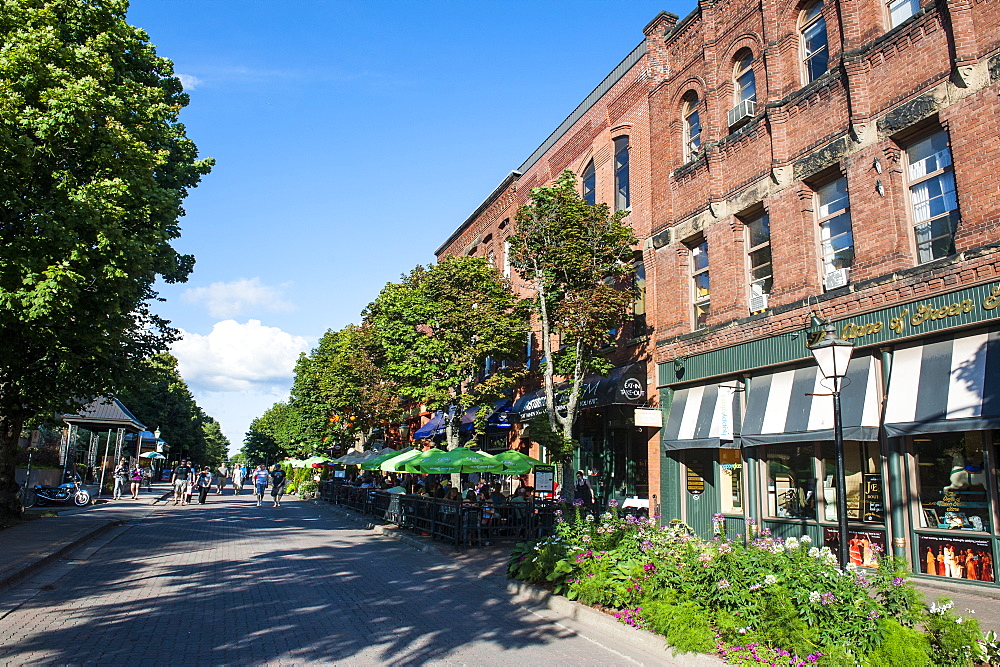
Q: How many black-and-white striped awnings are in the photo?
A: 3